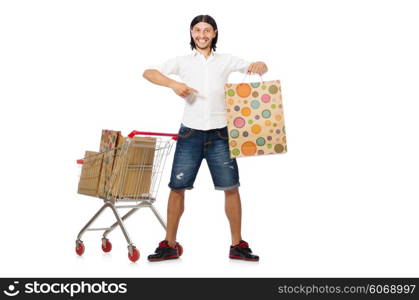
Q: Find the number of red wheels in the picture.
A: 4